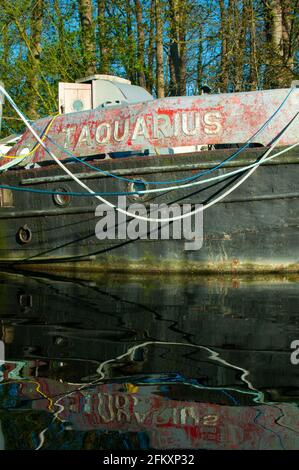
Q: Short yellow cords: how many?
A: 1